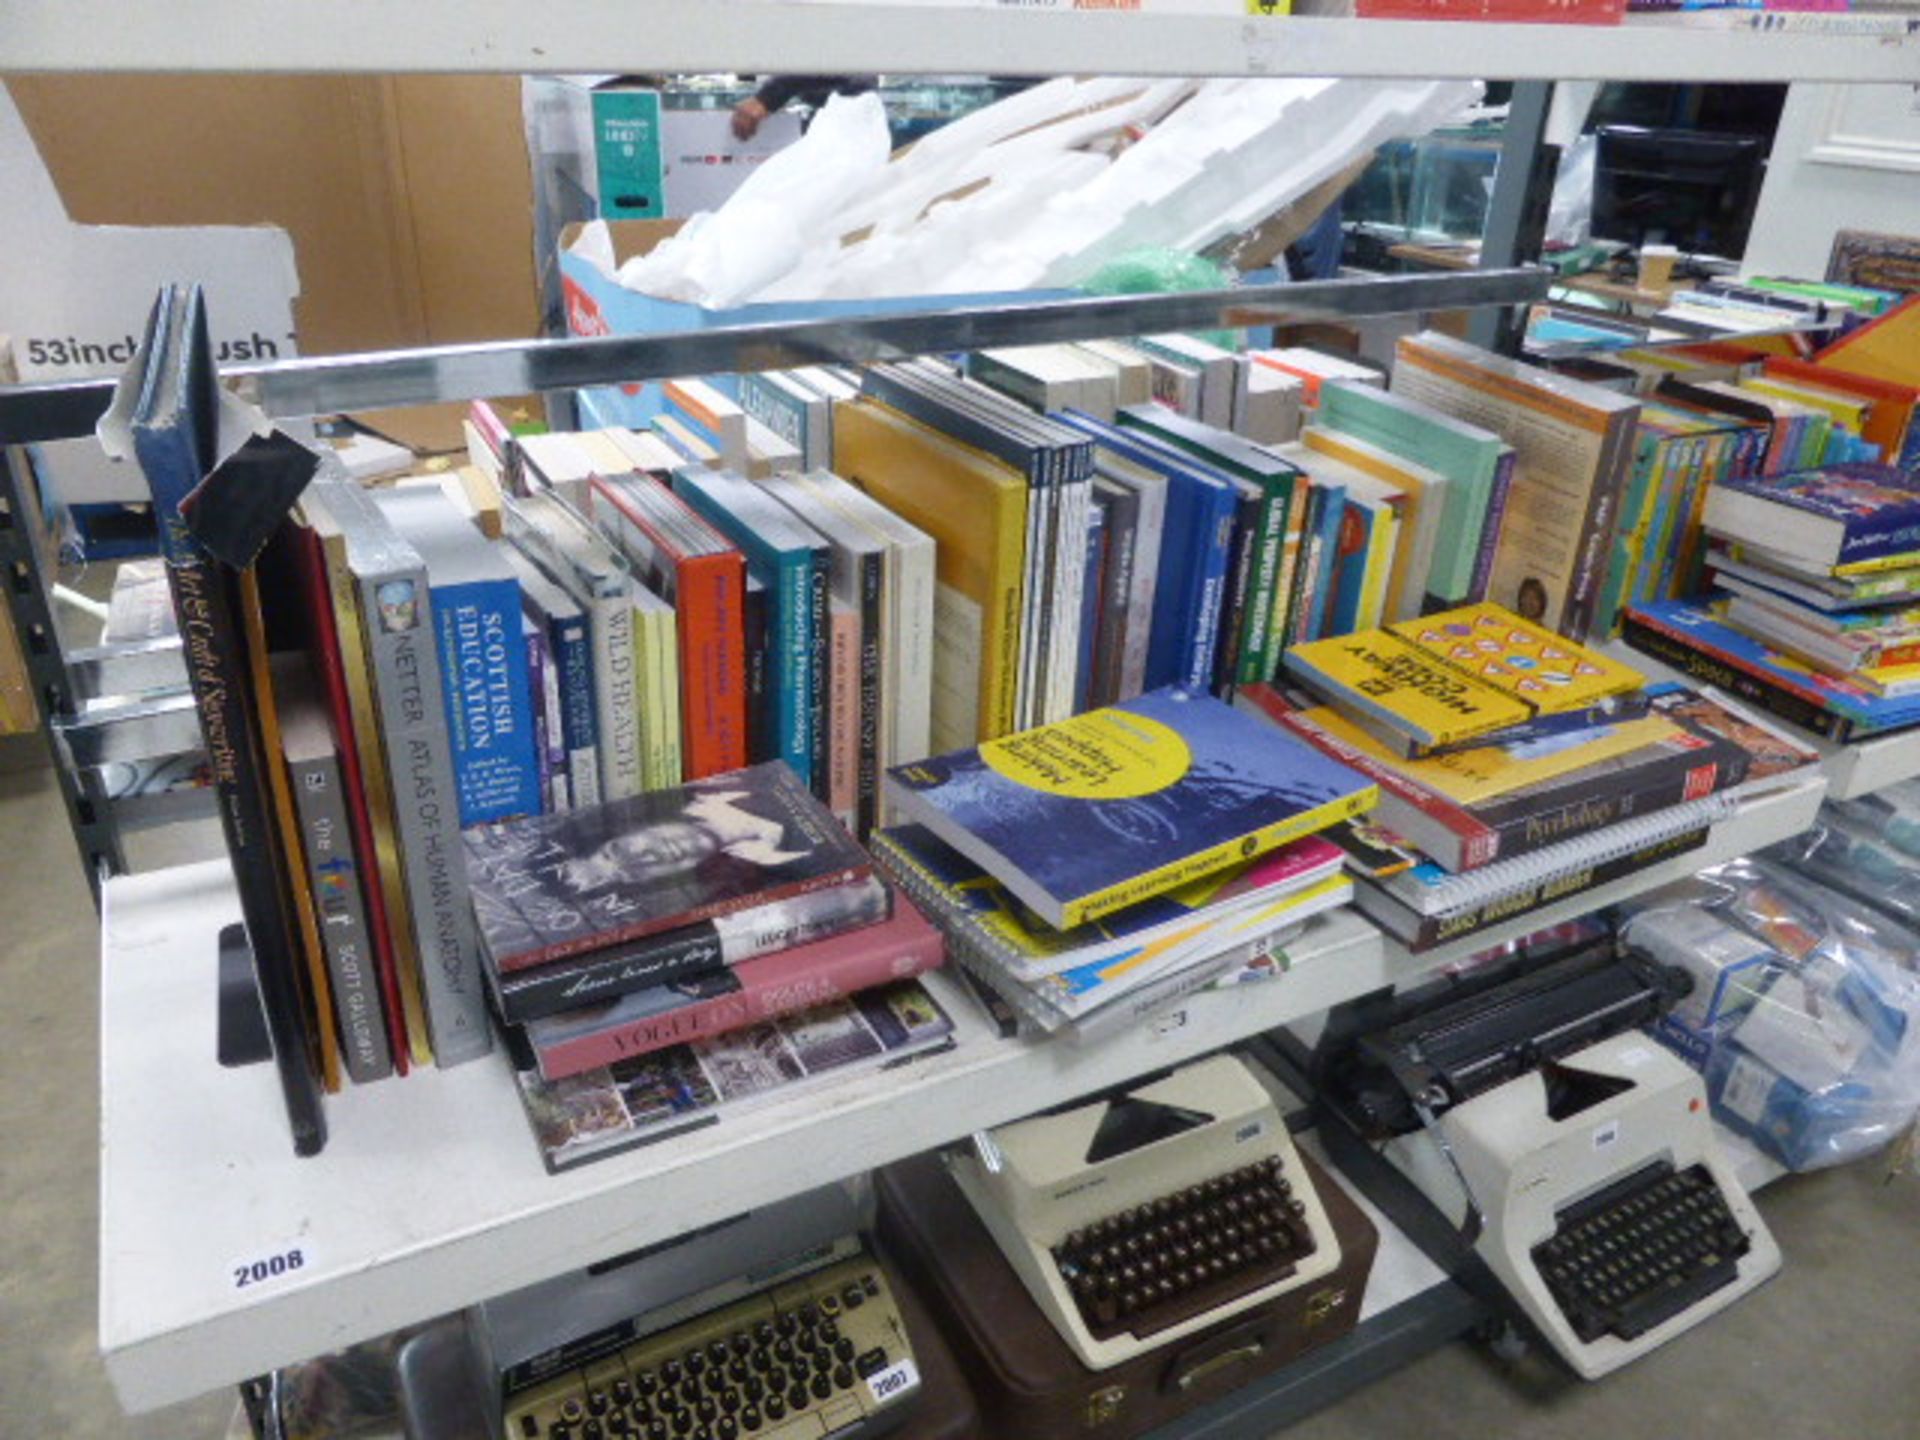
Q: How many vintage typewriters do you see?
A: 3